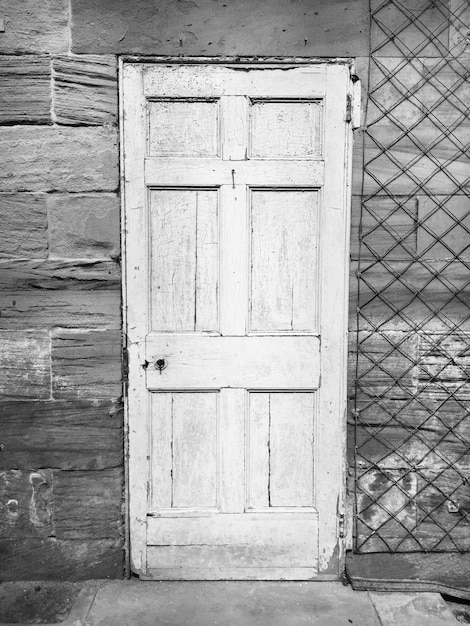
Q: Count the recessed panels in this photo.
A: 6